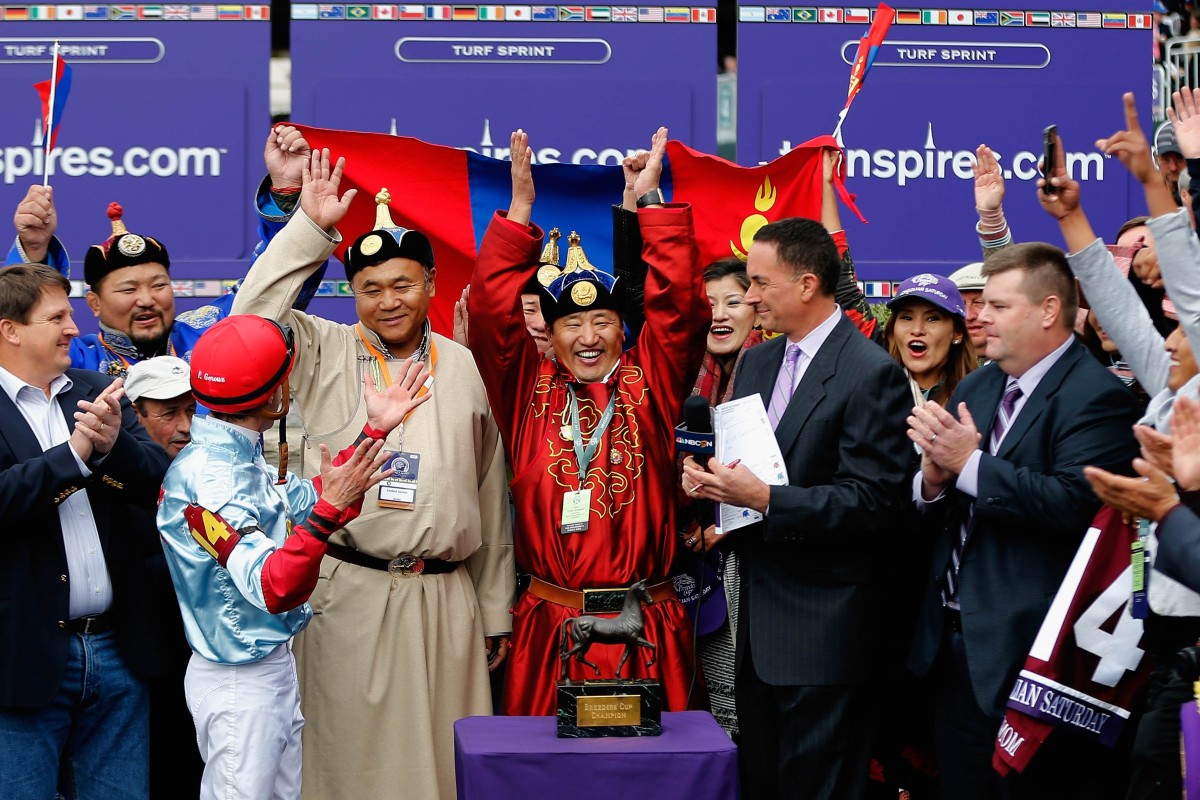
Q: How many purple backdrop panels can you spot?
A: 3